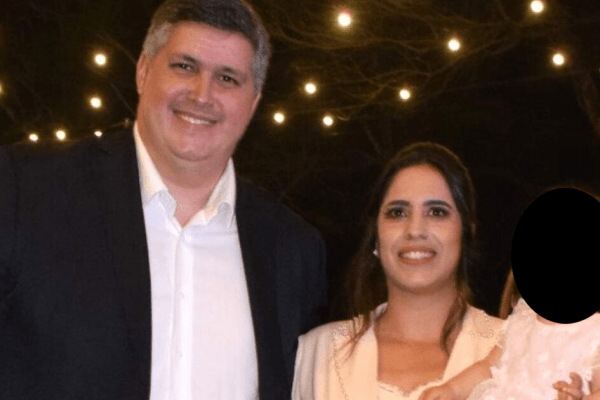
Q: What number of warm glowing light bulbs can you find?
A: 13